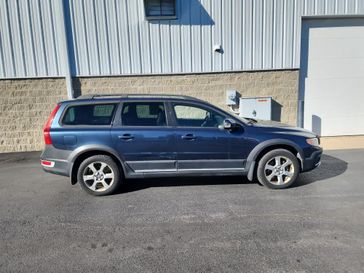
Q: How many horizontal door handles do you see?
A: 2